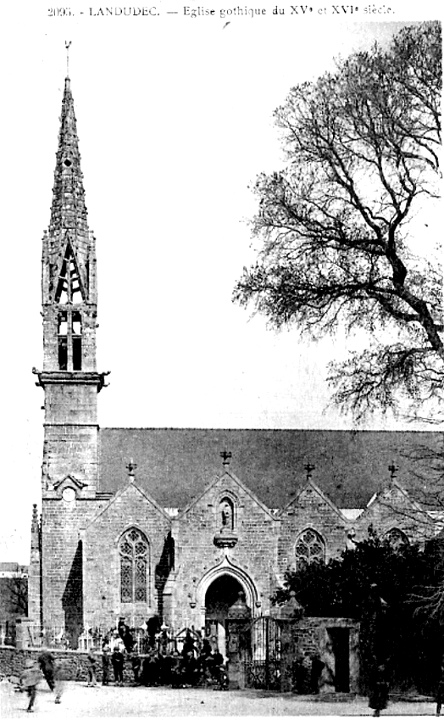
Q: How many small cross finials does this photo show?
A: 4